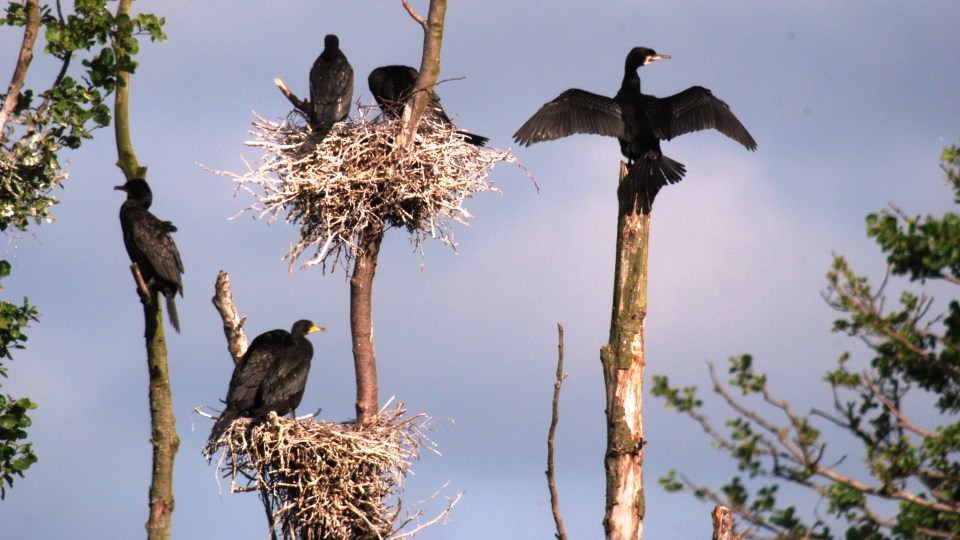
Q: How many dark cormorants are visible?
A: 5